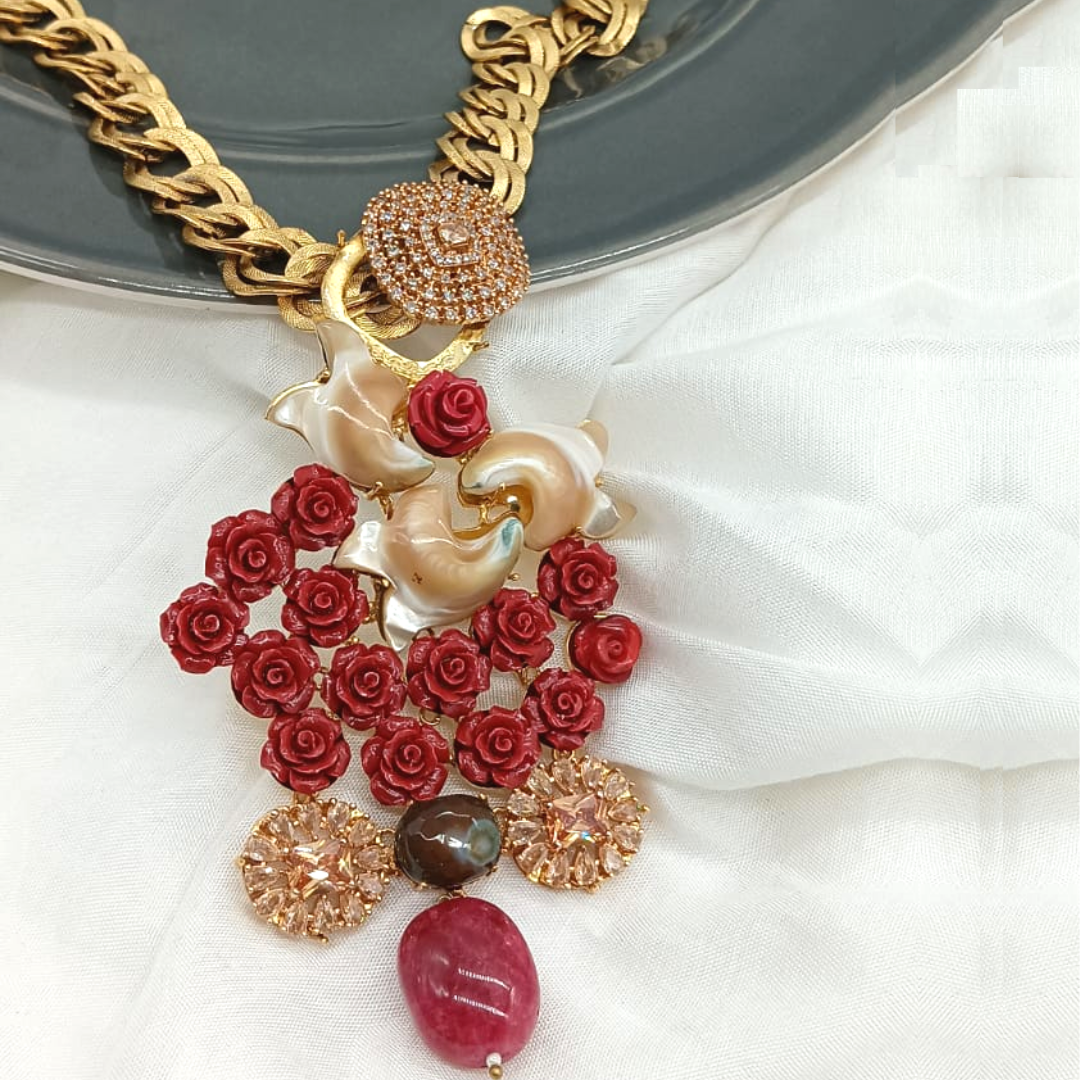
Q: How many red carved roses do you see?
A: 15